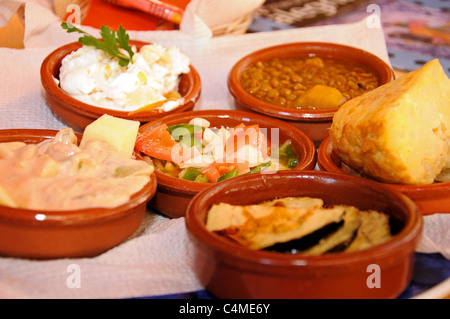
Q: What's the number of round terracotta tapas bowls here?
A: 6